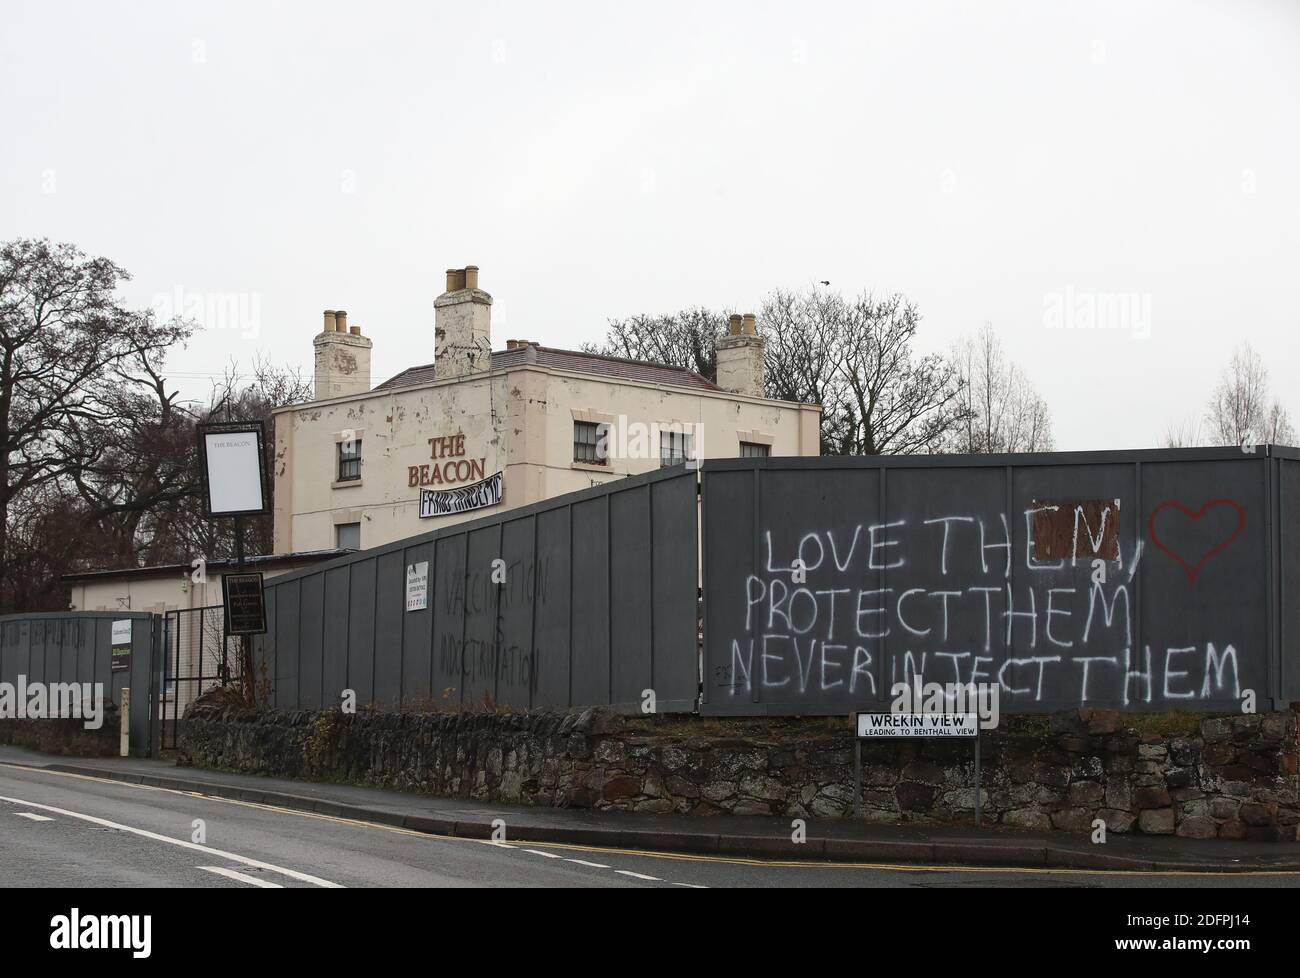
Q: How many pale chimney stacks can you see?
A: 3